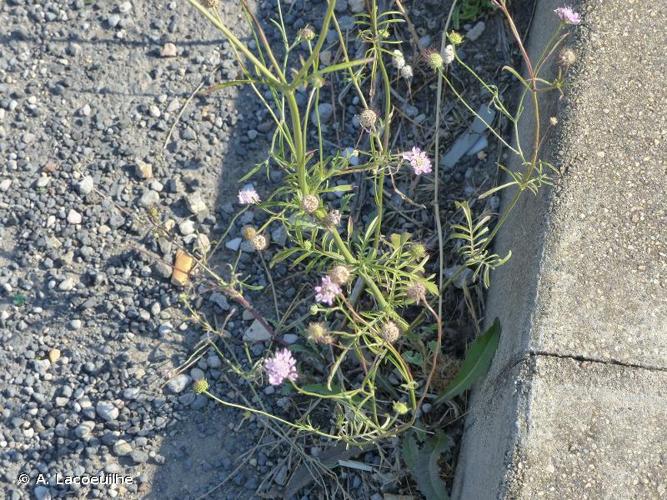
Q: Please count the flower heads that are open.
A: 5